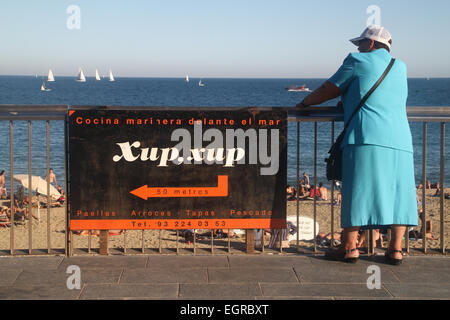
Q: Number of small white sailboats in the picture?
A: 7